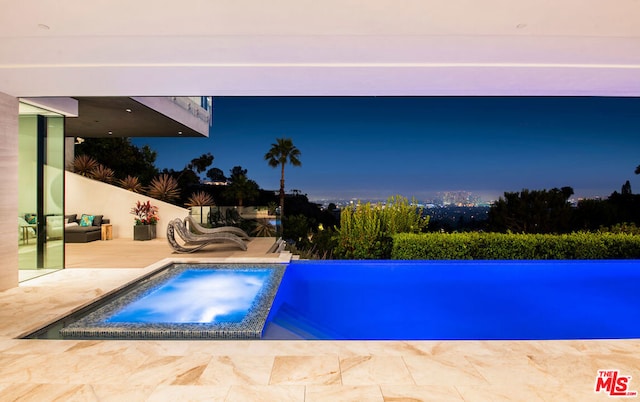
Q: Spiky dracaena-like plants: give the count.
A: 5